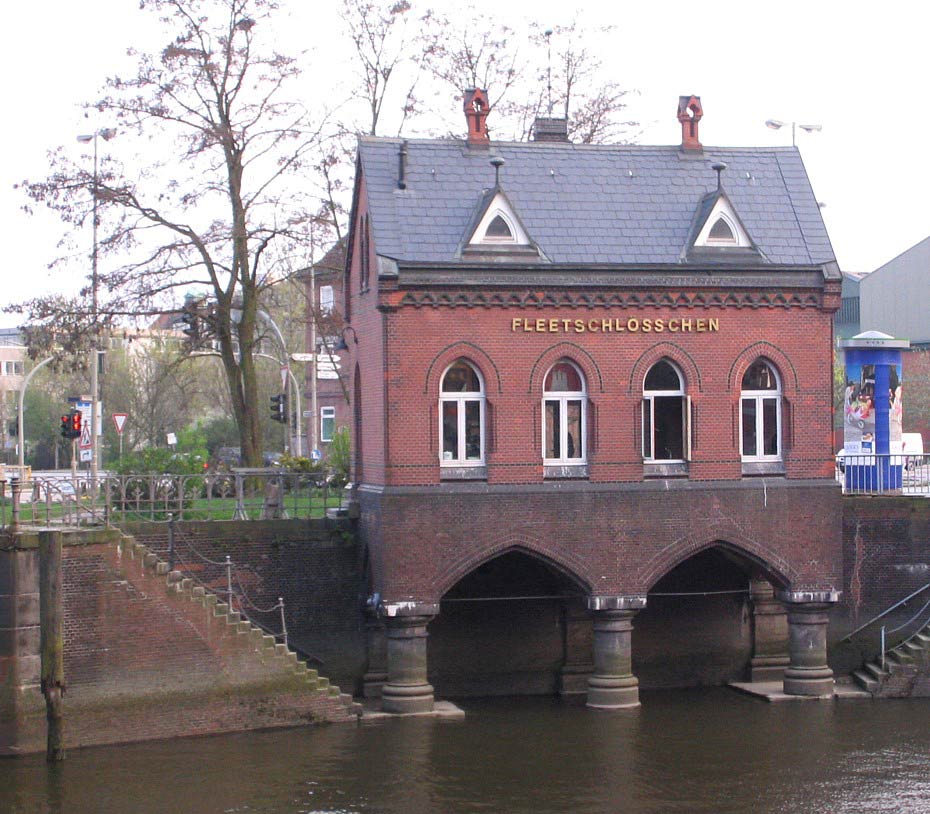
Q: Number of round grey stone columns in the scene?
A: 3